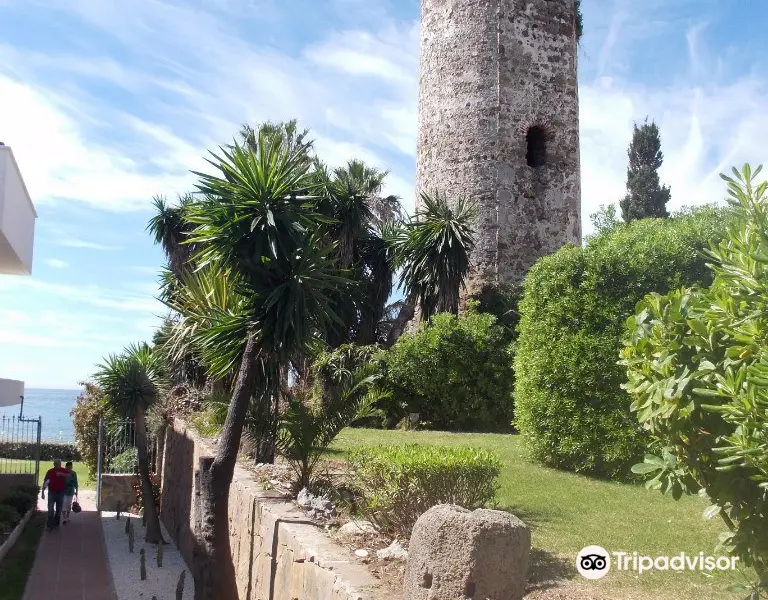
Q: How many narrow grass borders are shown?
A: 1